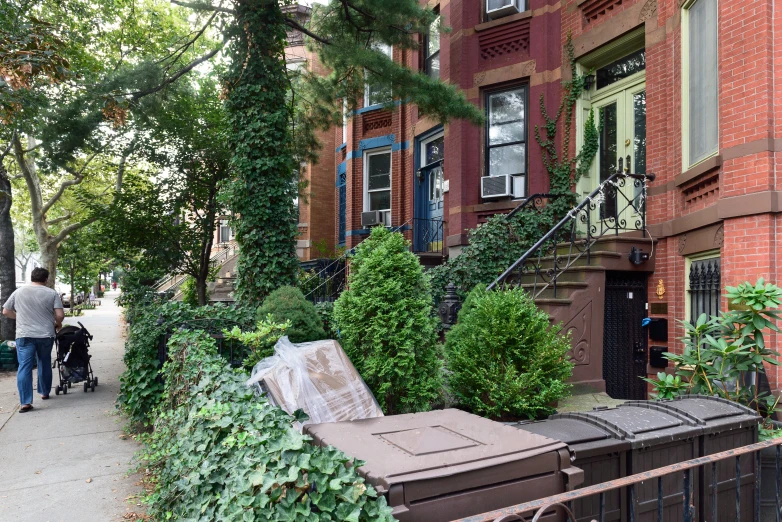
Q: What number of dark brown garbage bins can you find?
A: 3